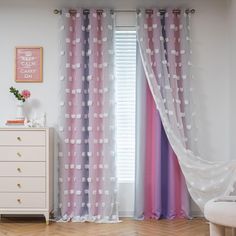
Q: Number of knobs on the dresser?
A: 5